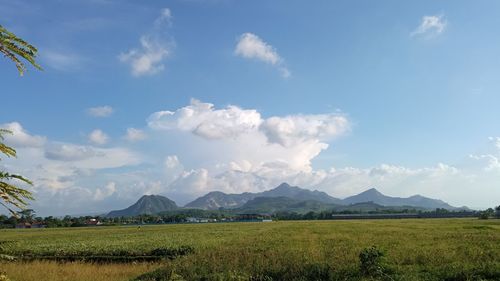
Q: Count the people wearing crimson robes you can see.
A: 0